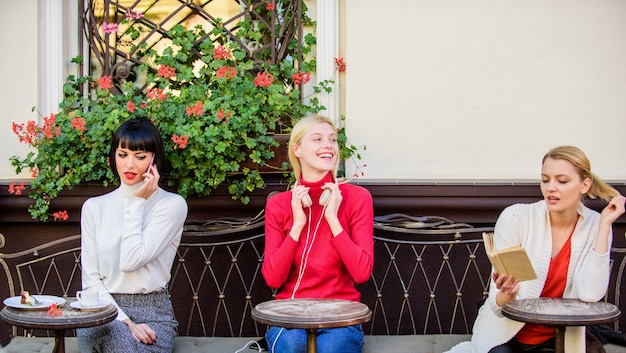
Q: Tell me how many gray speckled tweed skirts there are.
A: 1